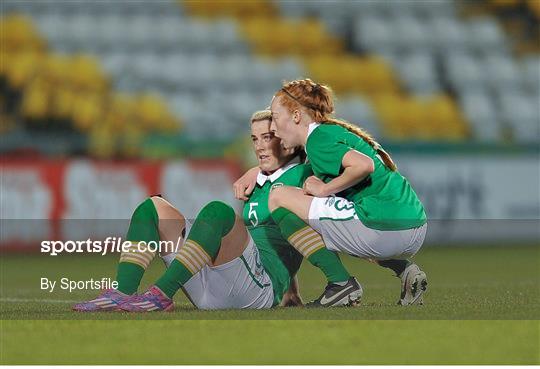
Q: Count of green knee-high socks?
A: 3